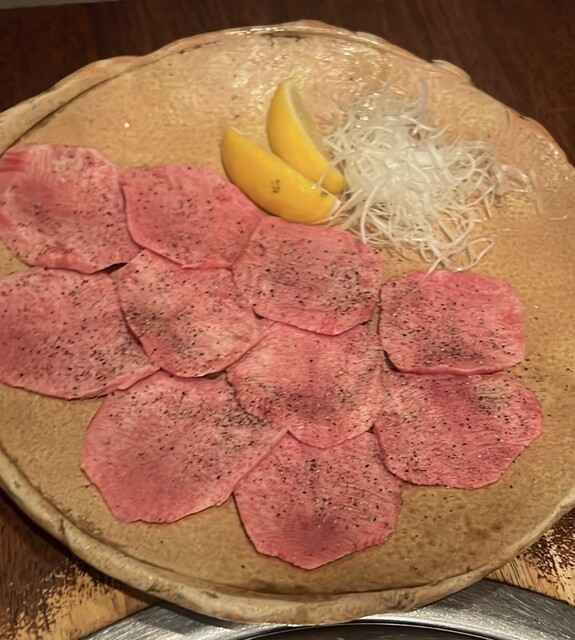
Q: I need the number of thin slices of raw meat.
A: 10